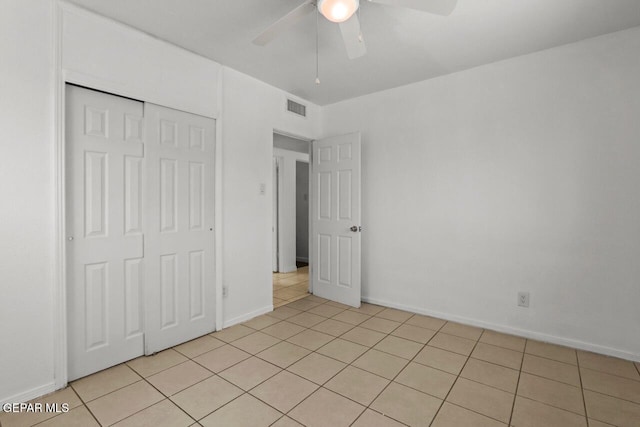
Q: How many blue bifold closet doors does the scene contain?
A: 0